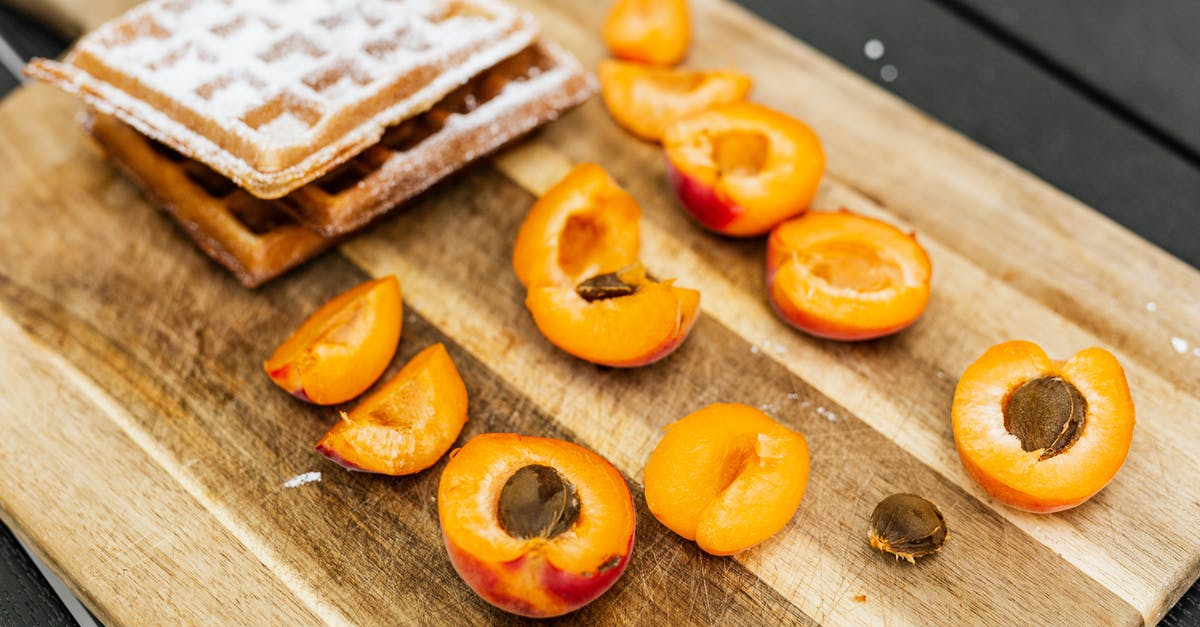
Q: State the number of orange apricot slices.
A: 11